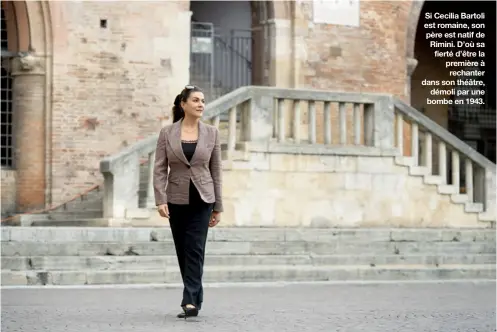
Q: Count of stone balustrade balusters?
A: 15